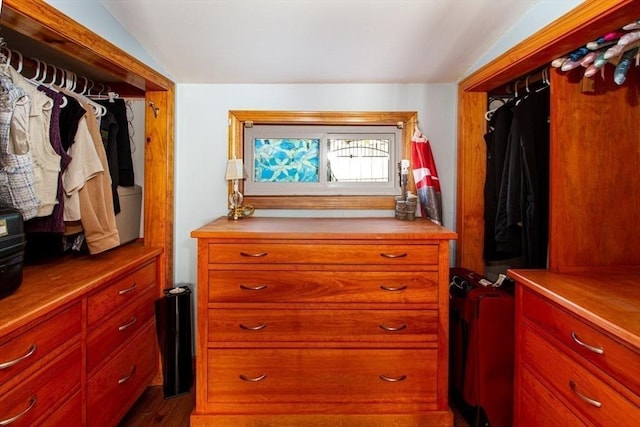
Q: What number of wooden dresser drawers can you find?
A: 13